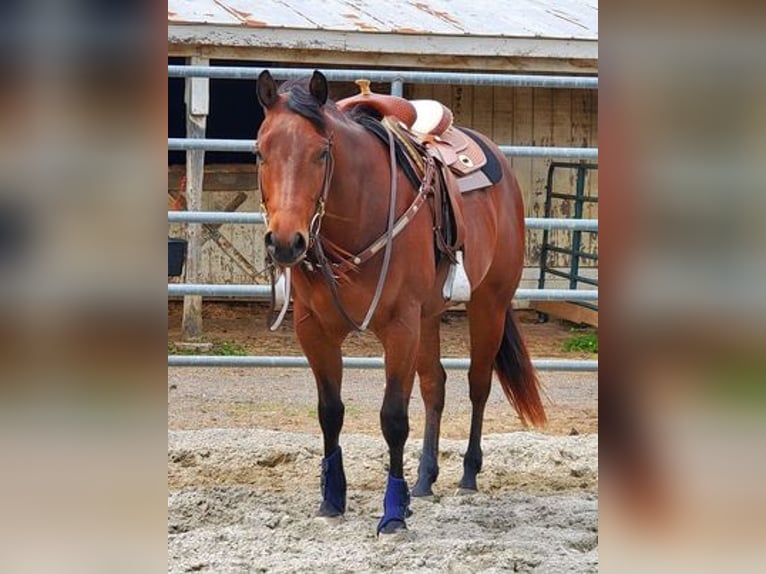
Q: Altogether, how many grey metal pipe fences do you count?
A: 5